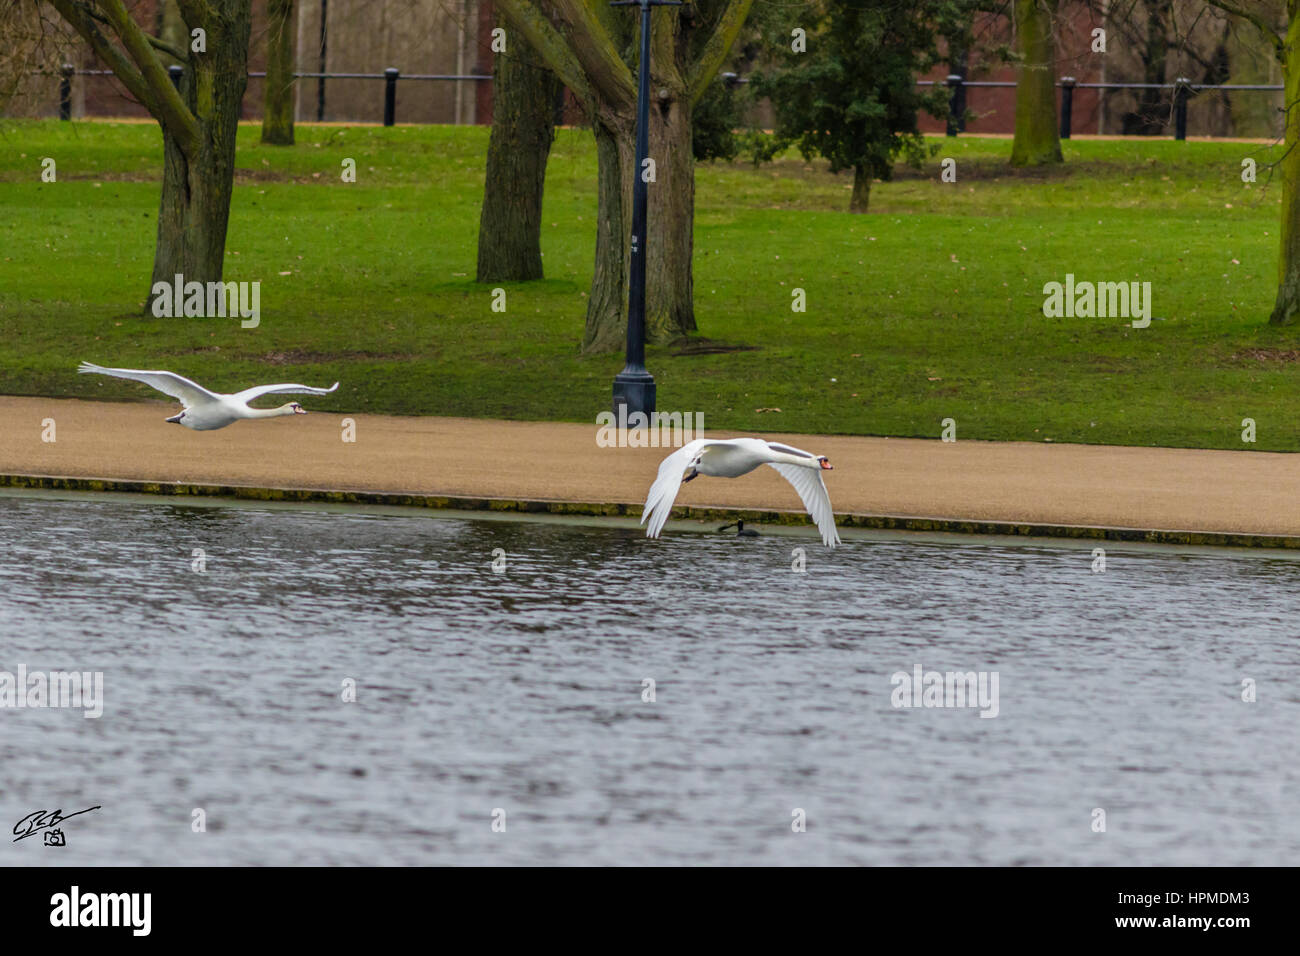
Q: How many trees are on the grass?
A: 7